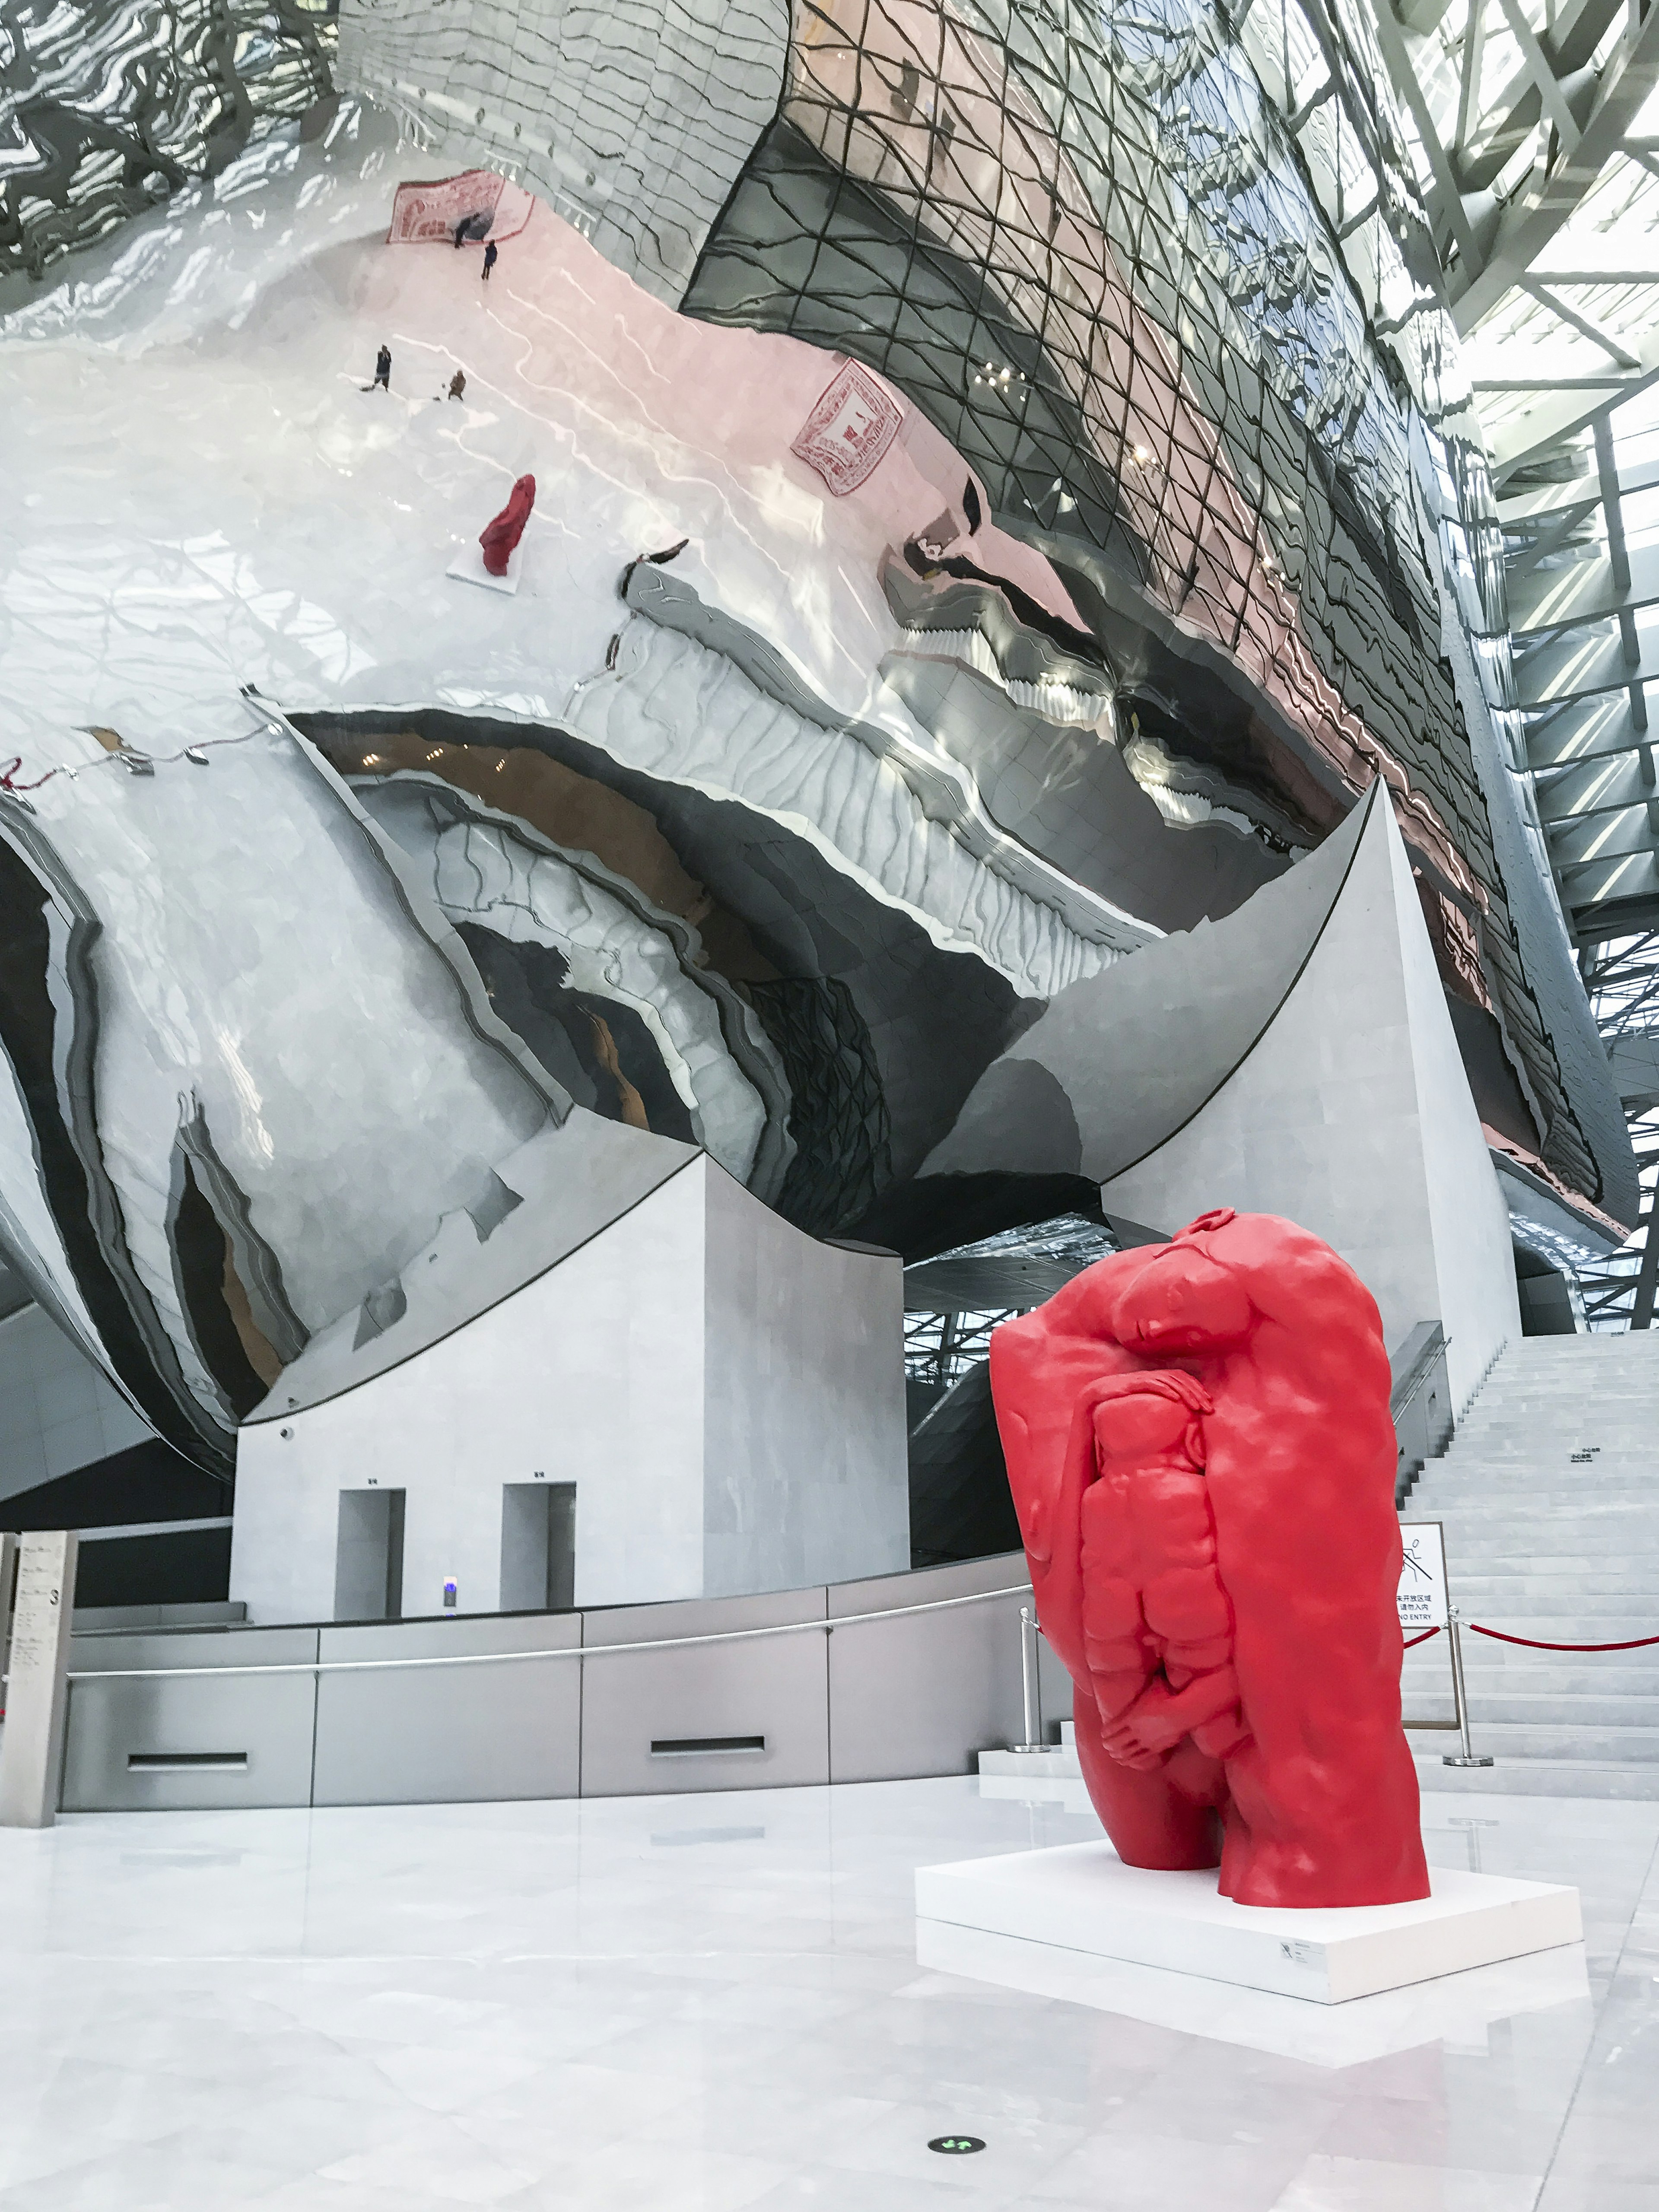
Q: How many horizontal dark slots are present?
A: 2